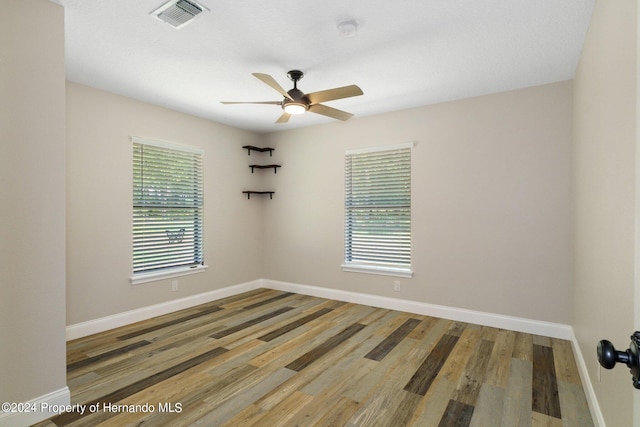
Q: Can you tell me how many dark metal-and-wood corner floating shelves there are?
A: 3